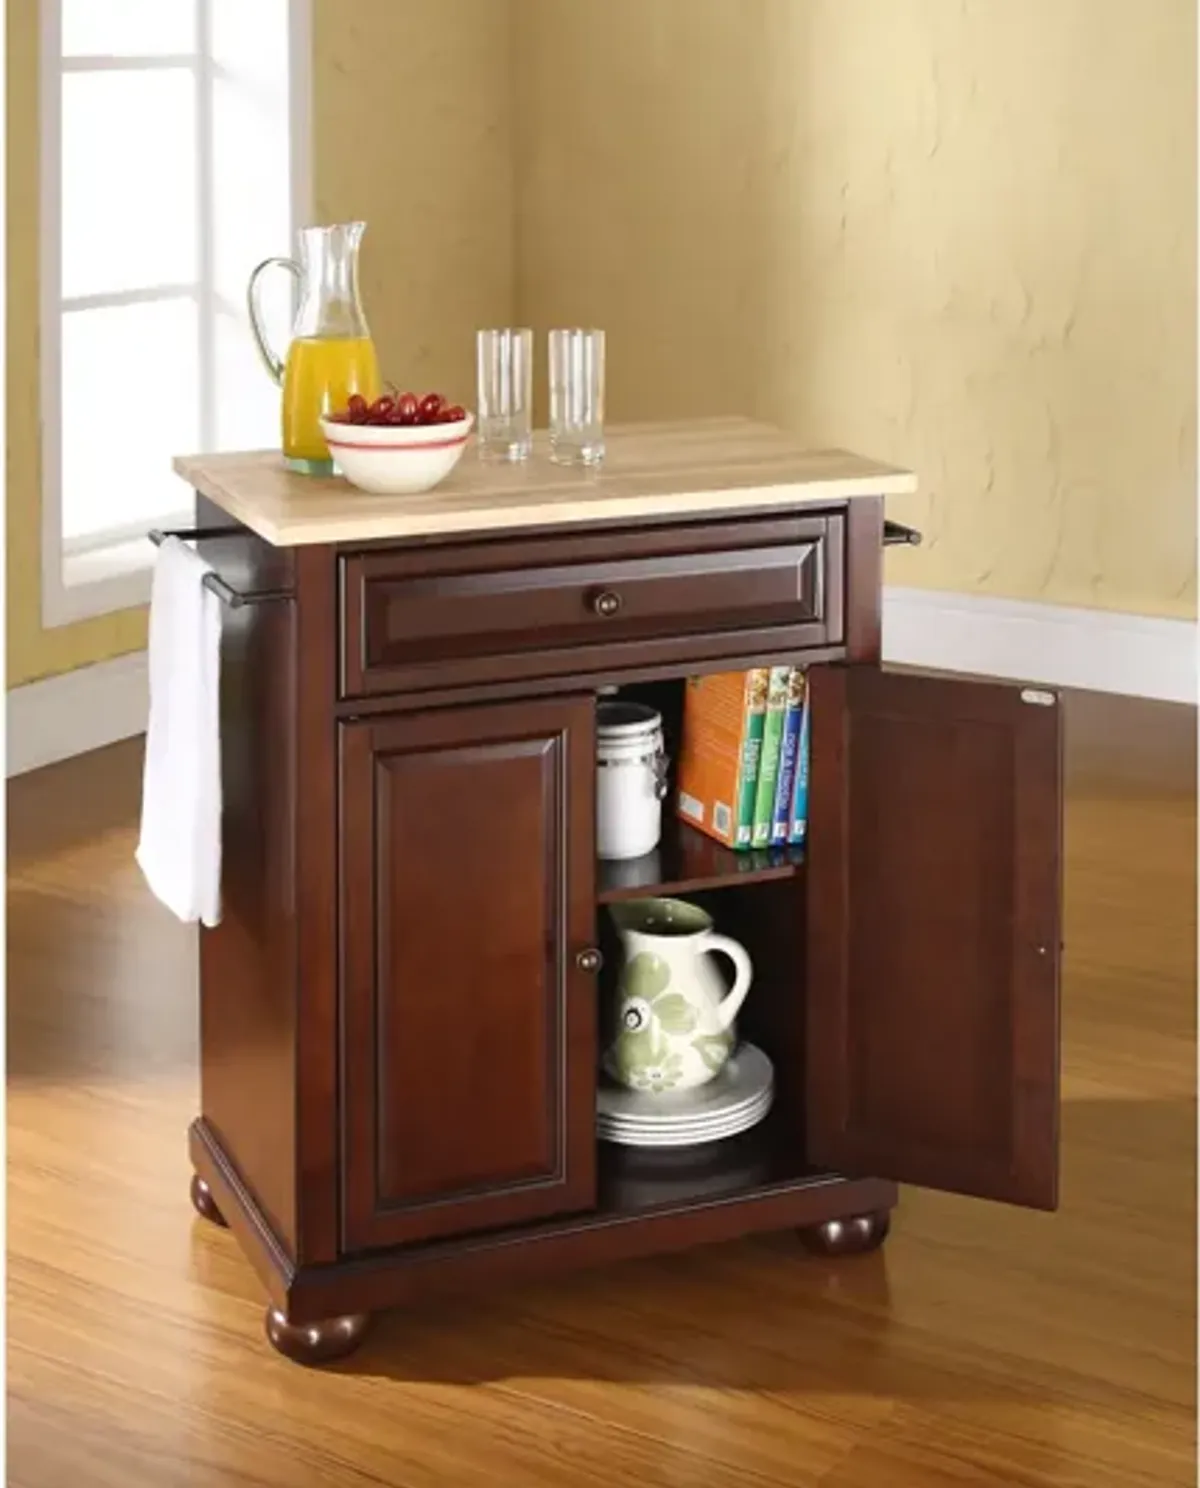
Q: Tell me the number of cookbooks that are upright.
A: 4